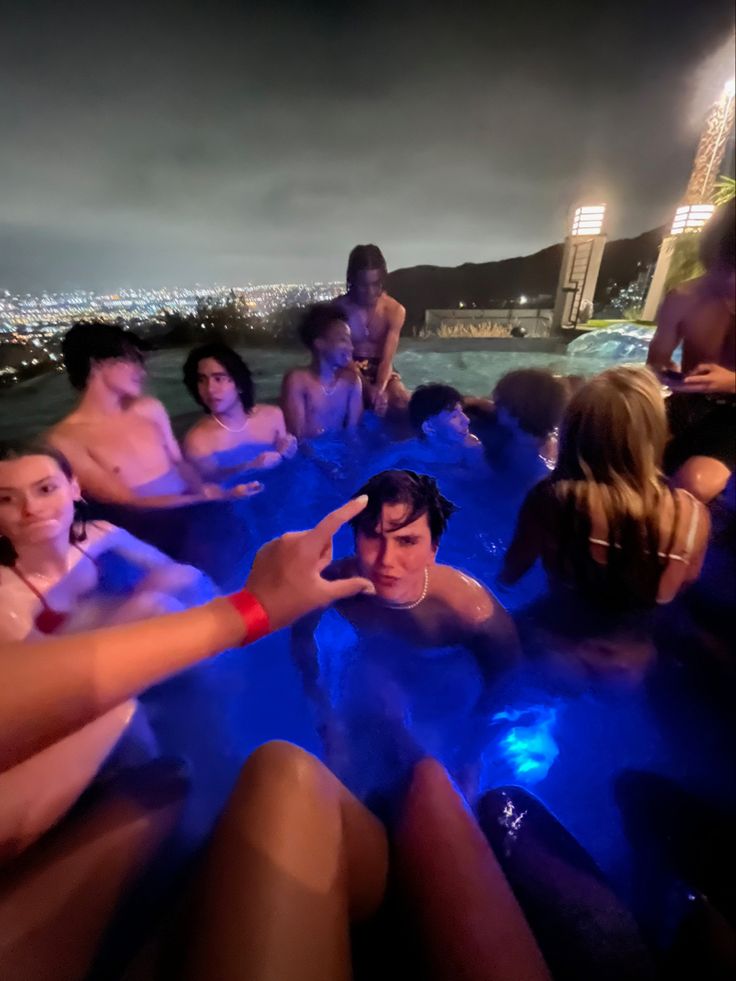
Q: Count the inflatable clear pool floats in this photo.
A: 1